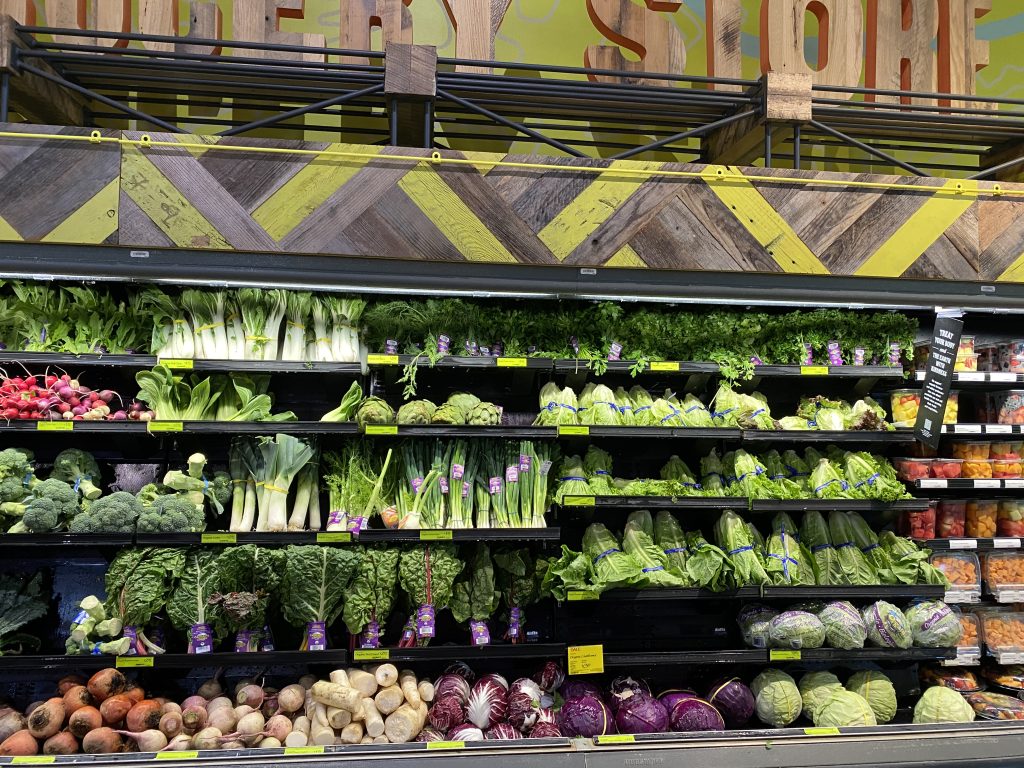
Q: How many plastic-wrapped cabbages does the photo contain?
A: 5